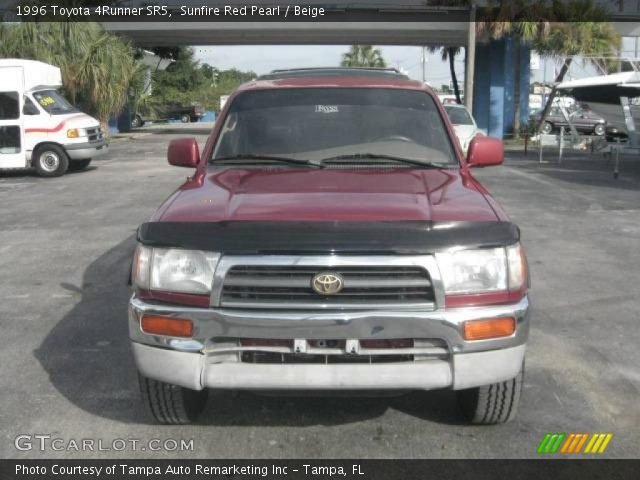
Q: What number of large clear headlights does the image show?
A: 2